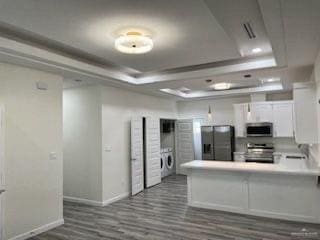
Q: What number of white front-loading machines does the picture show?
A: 2